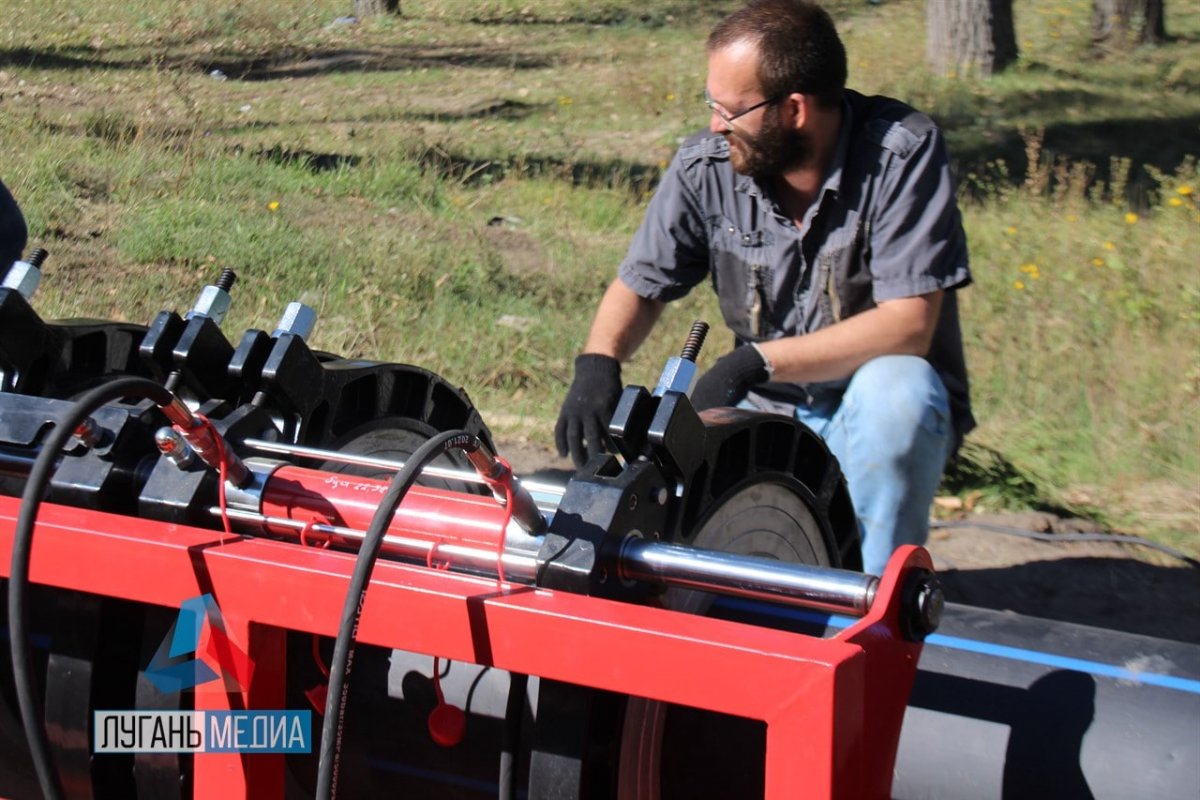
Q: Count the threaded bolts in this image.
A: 3